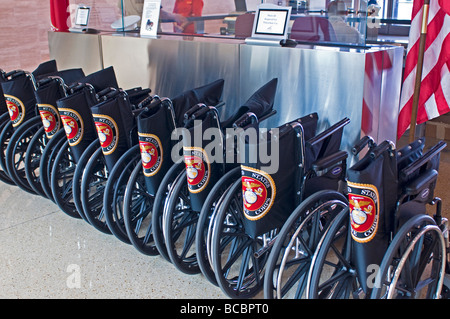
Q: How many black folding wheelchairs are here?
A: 8